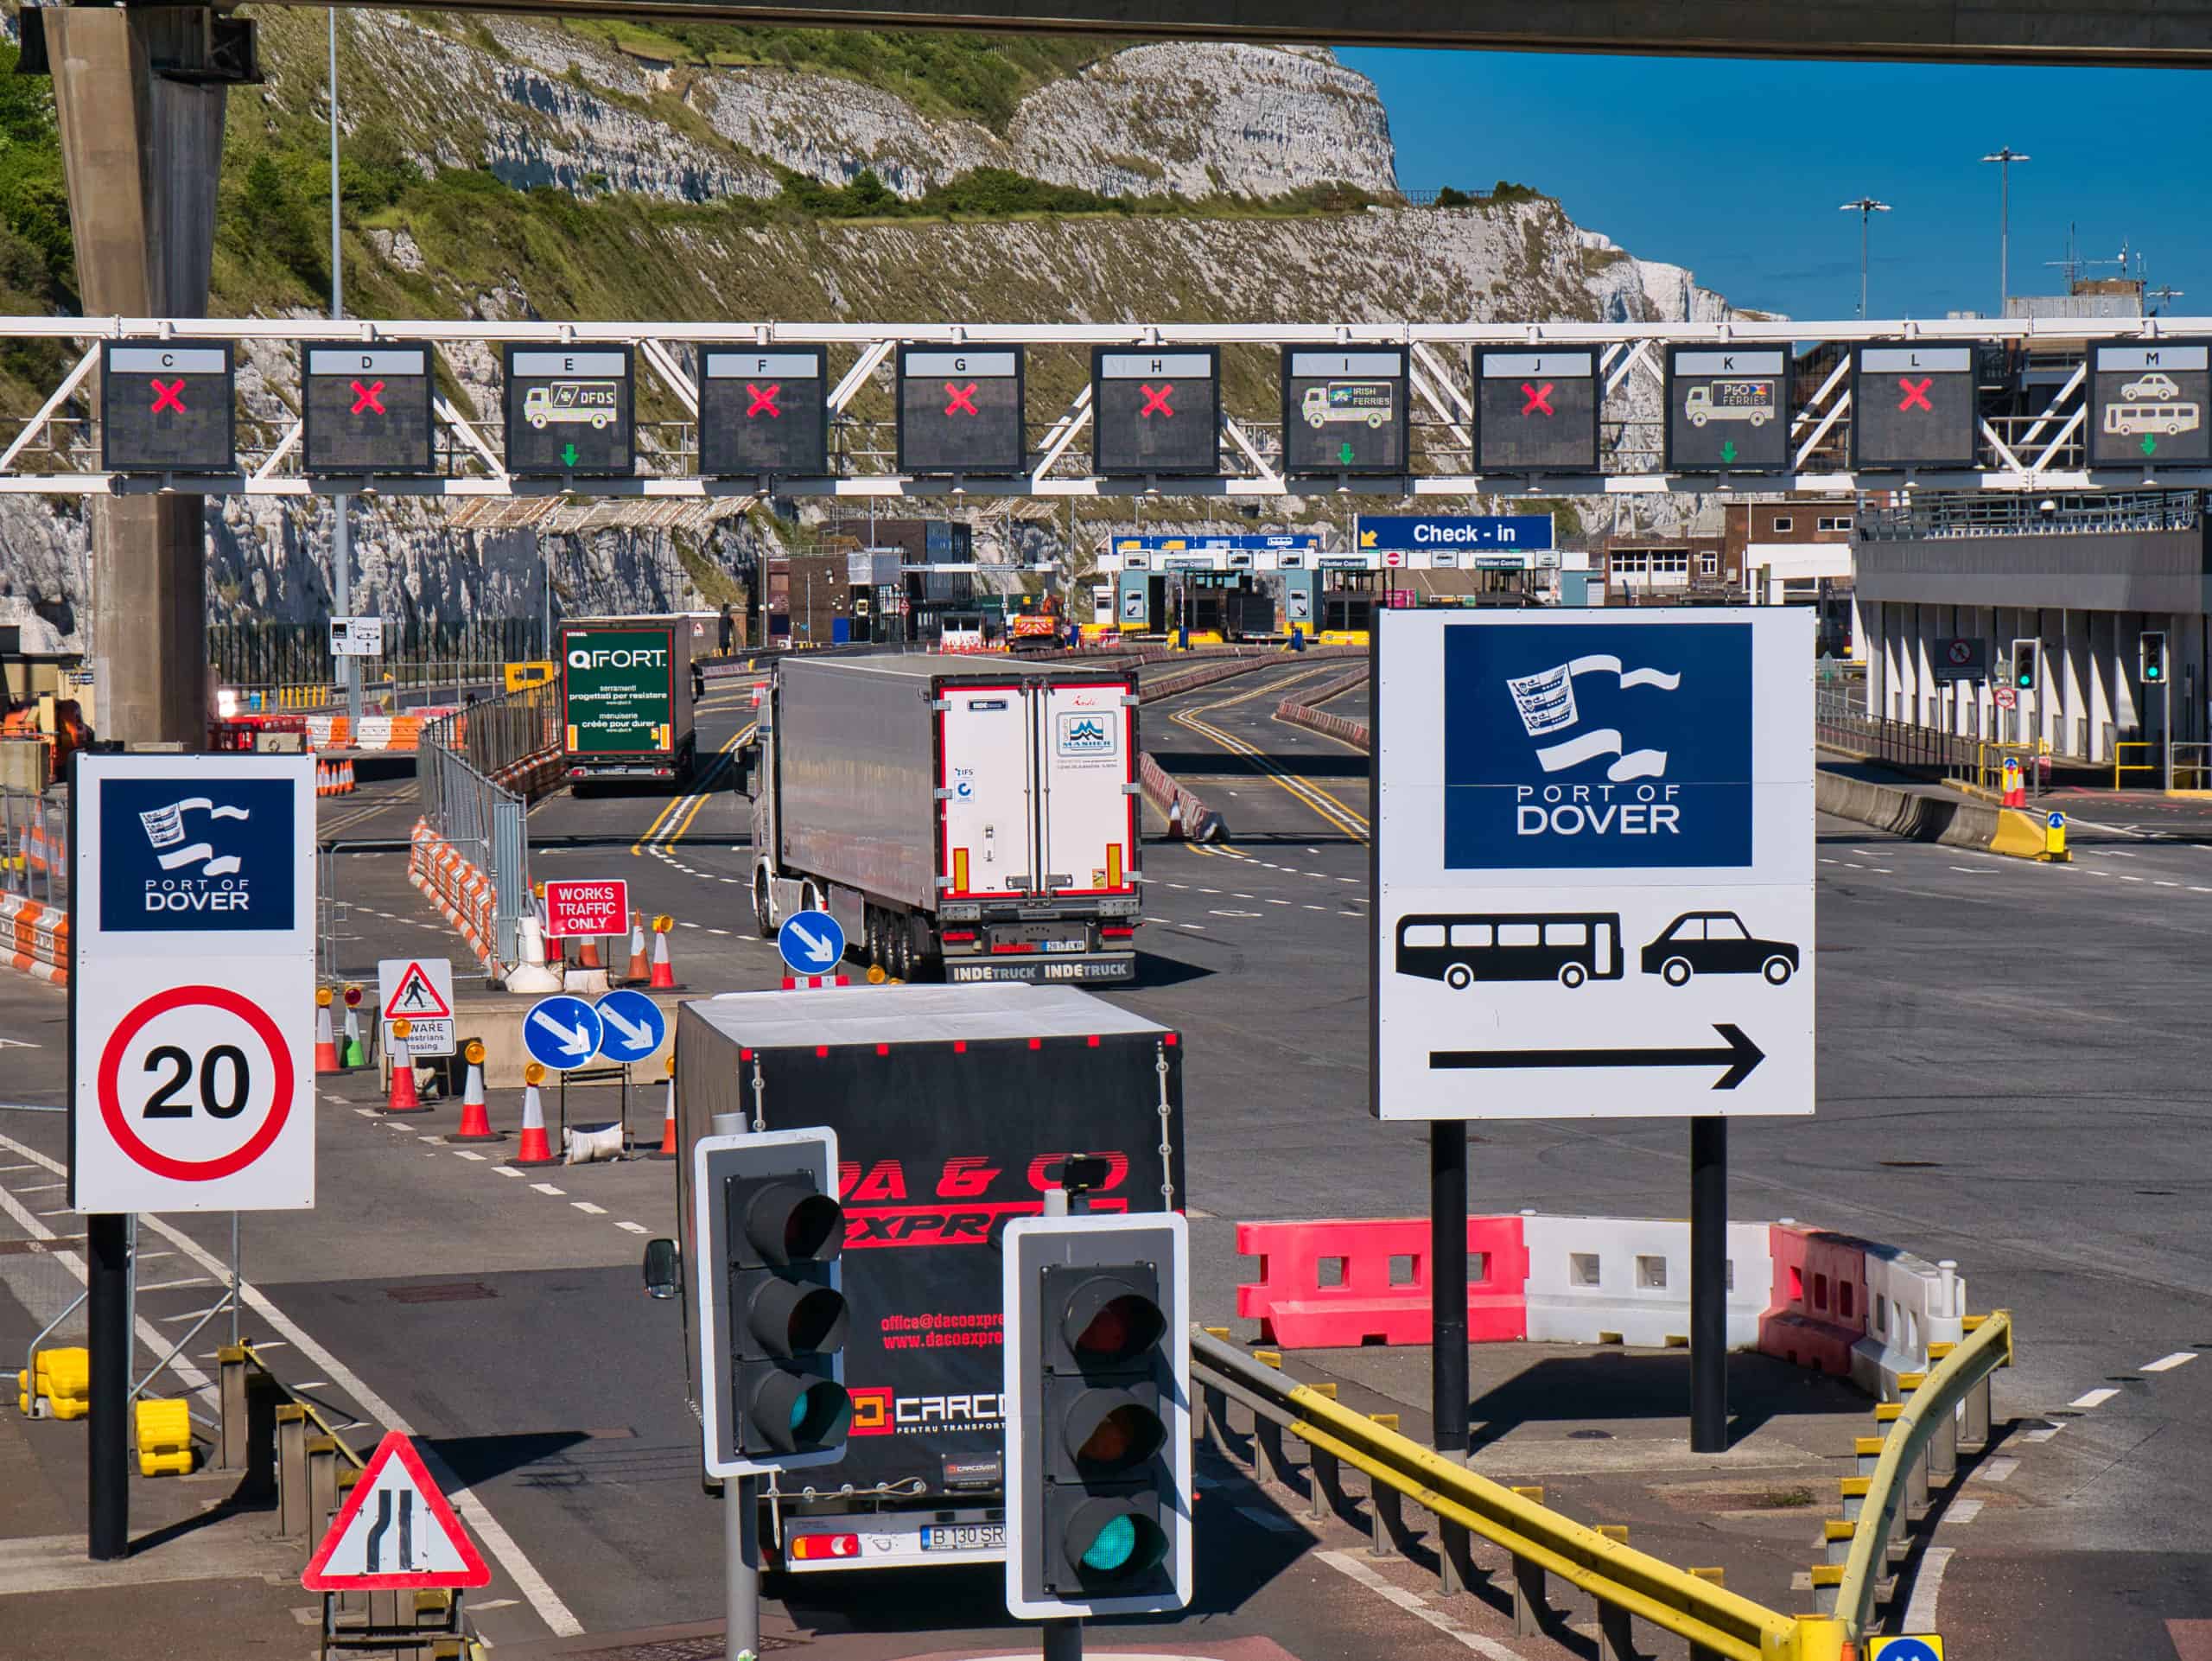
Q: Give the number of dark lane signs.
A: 11